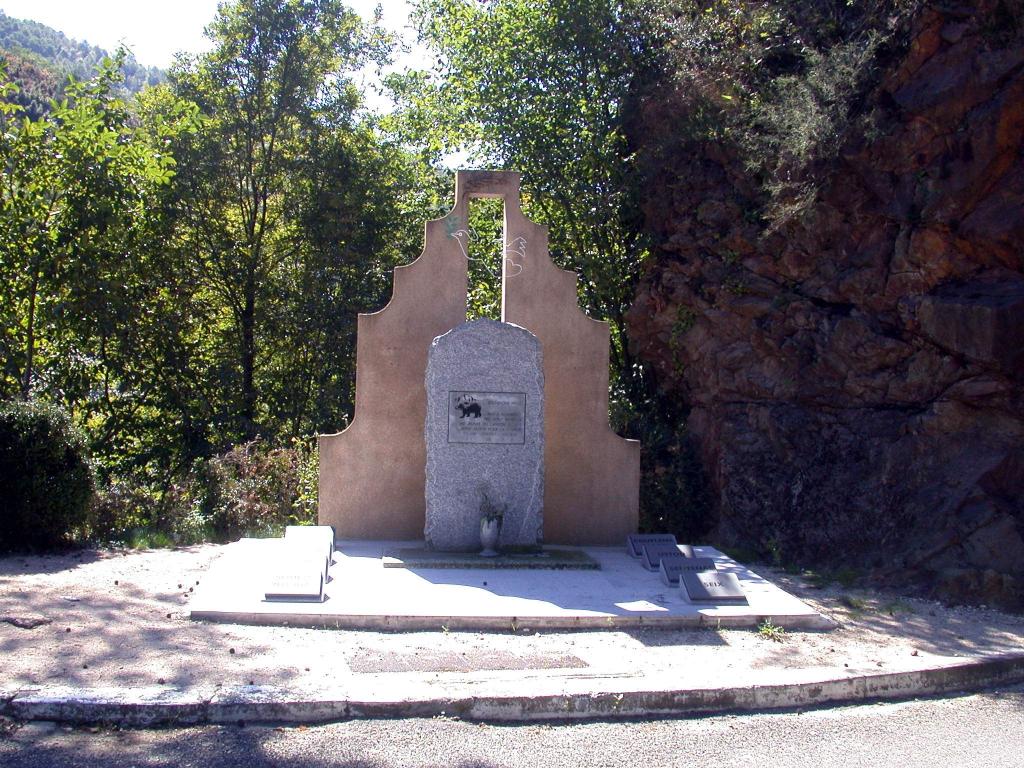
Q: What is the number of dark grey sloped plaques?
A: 4